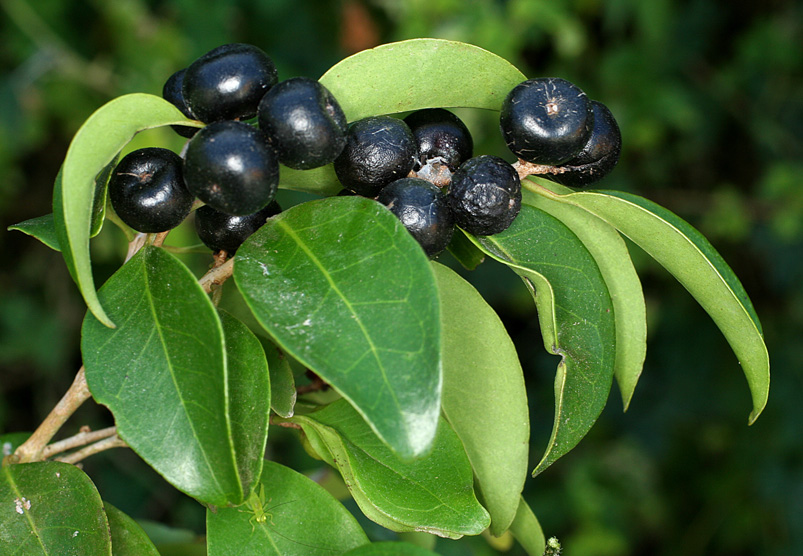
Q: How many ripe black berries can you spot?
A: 12